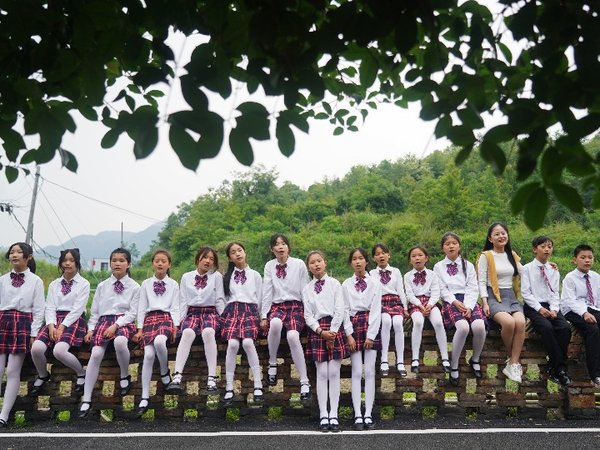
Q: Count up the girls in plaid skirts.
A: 12